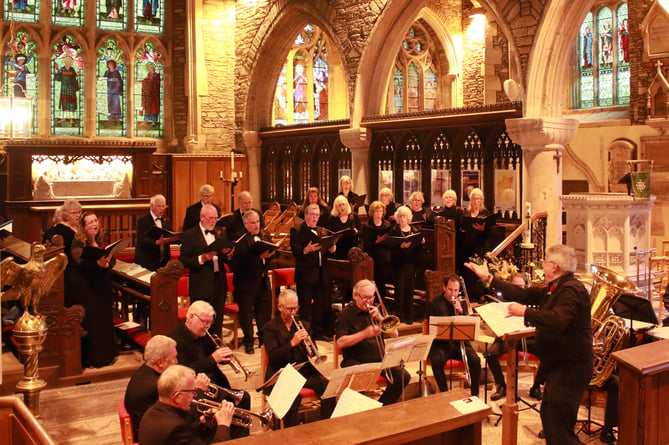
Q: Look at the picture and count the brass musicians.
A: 8